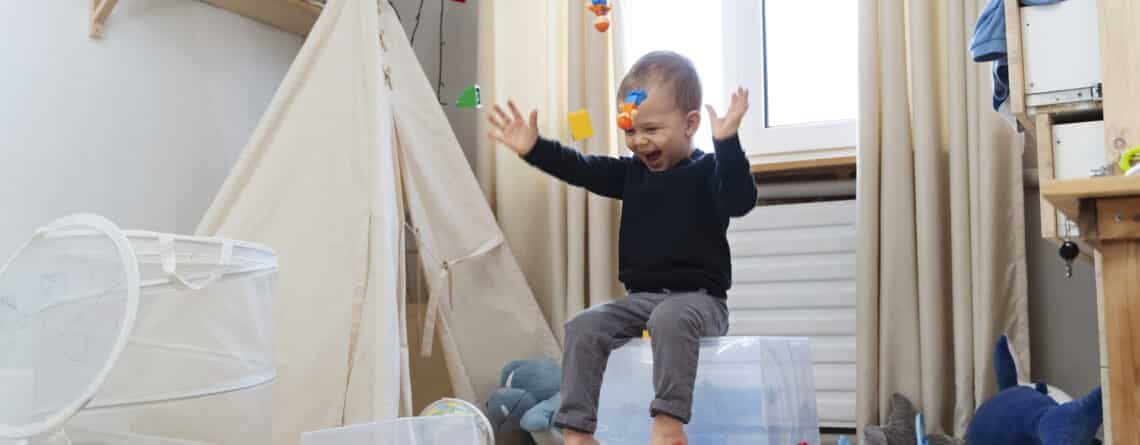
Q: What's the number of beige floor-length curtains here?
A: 2